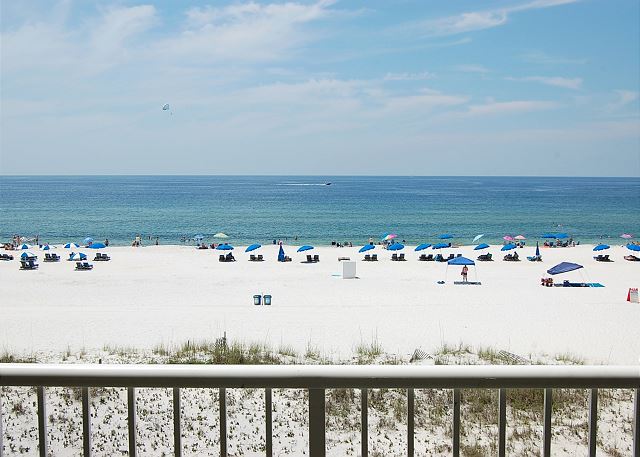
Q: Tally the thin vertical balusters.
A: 13